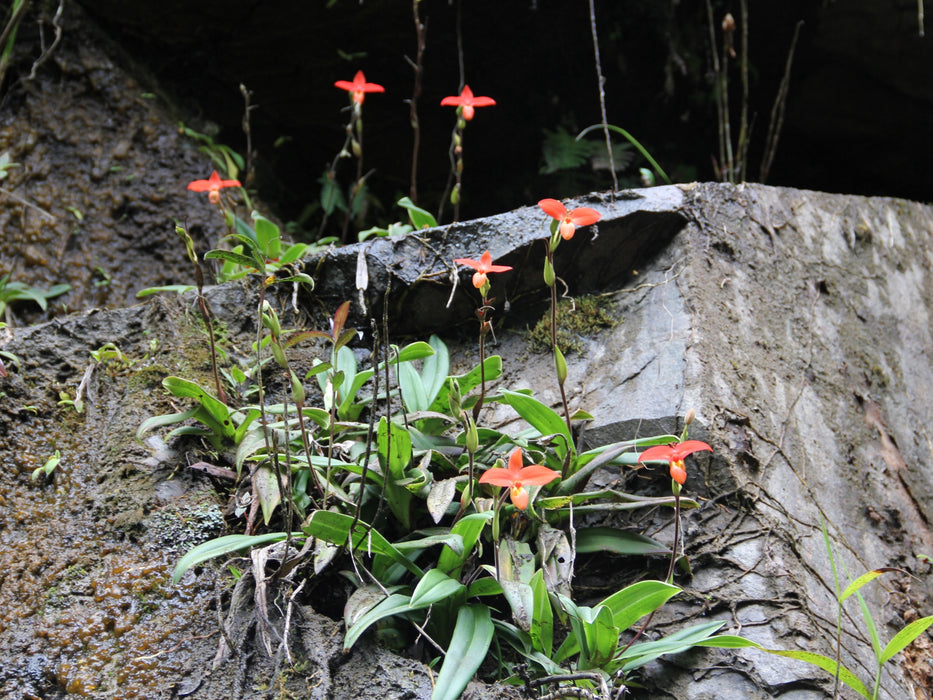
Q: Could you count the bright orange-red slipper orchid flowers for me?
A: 7